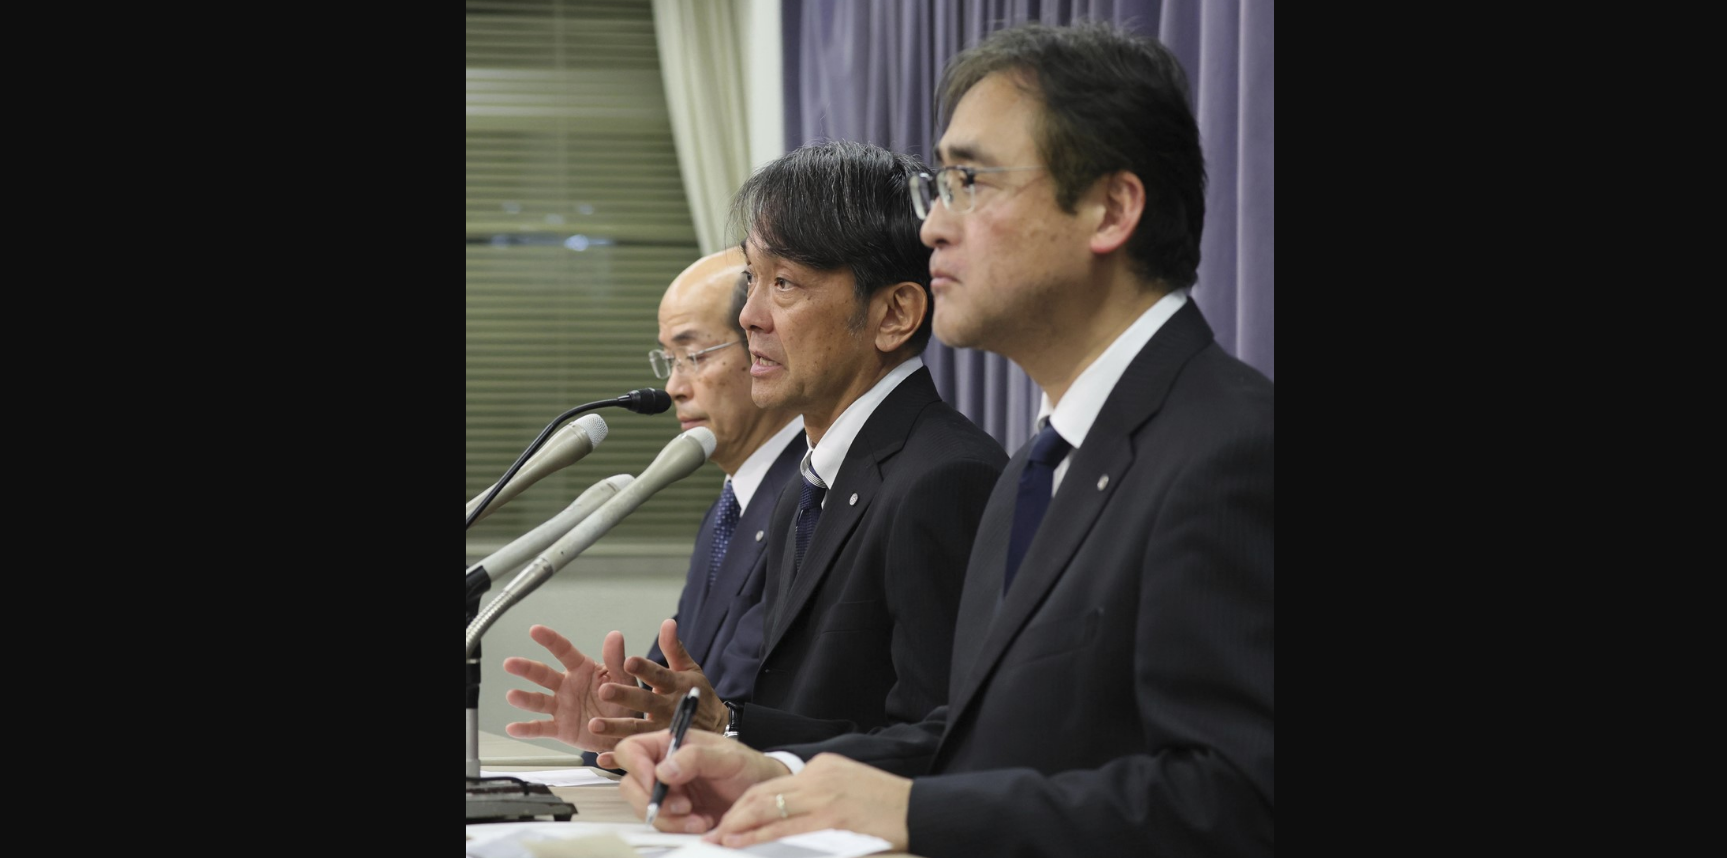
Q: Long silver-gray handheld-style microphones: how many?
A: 3